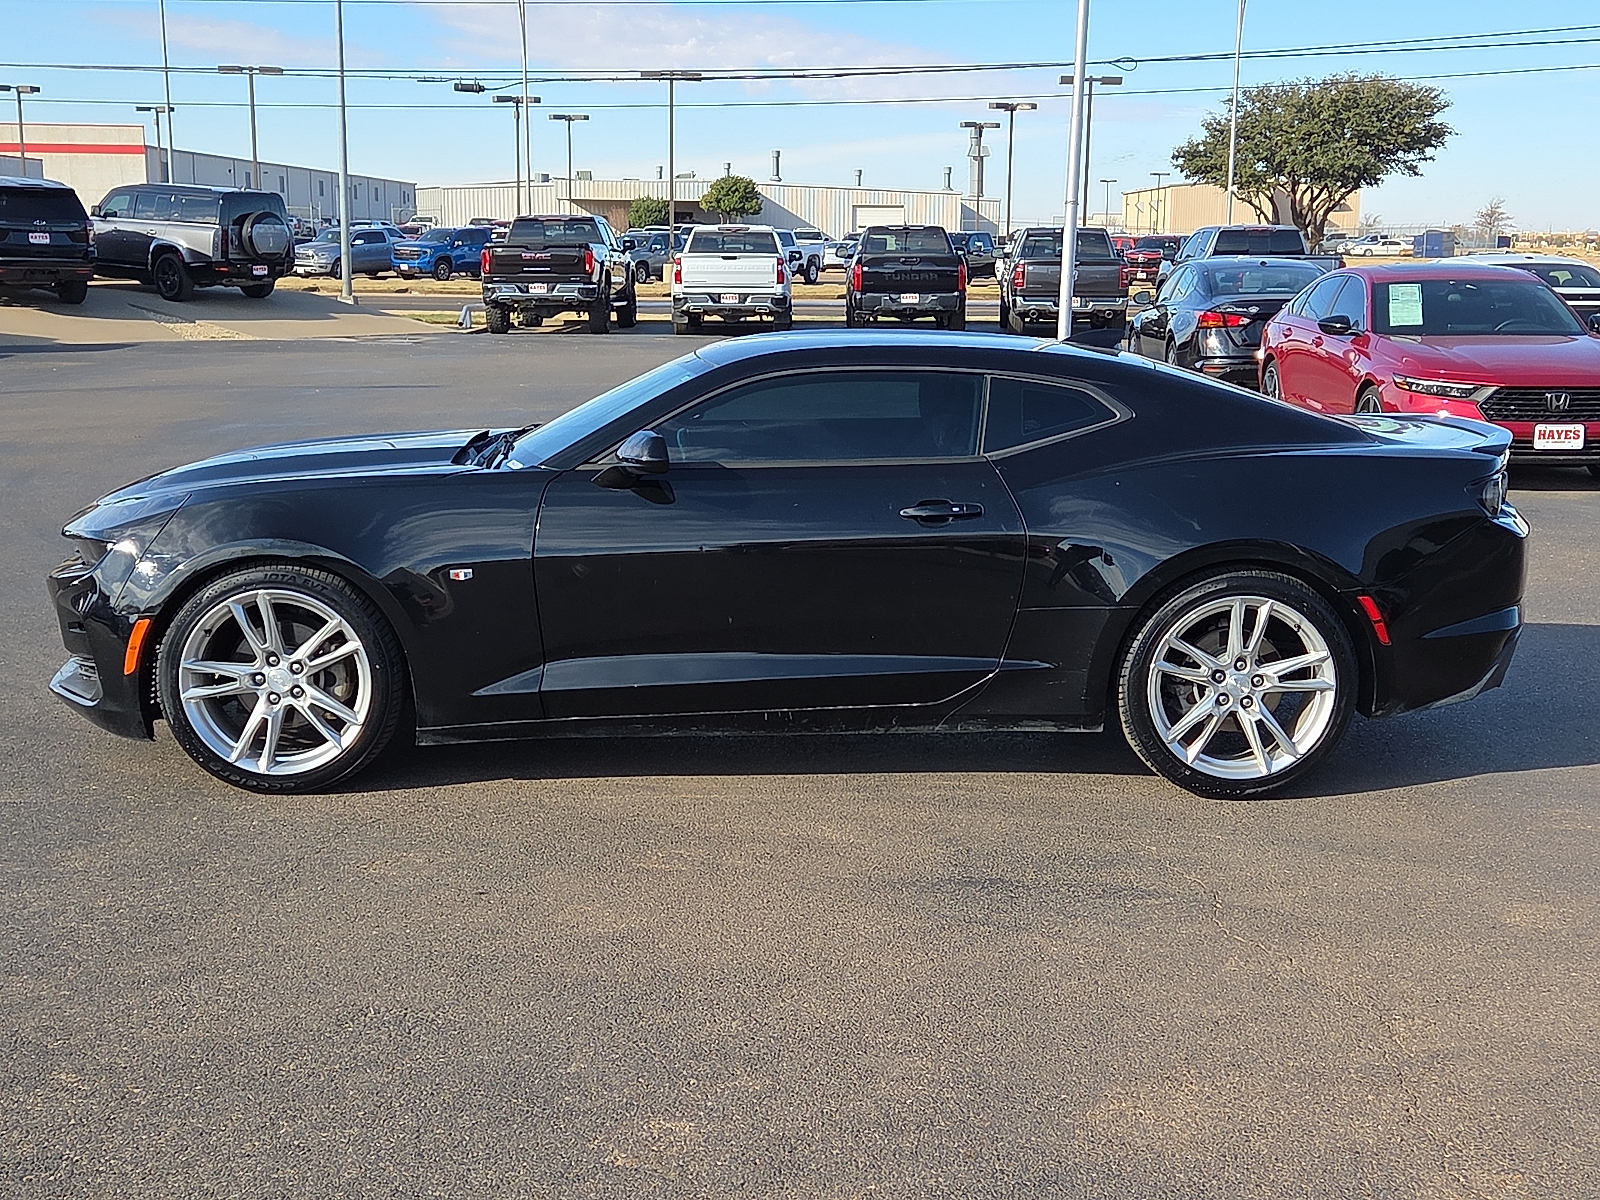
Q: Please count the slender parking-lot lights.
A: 11